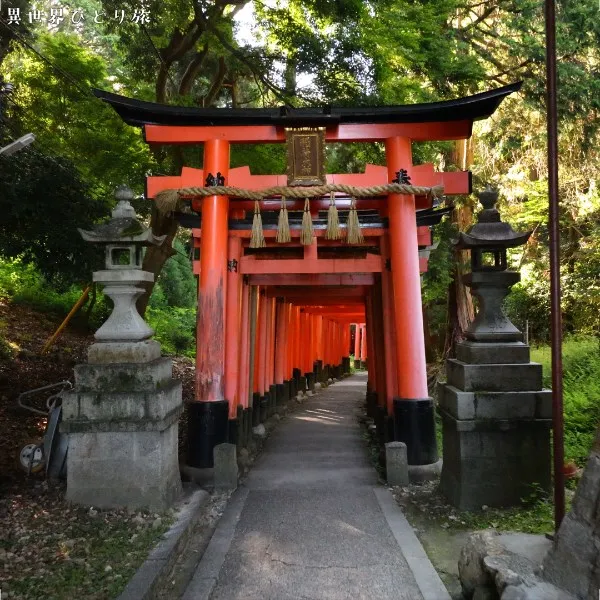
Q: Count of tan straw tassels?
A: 5